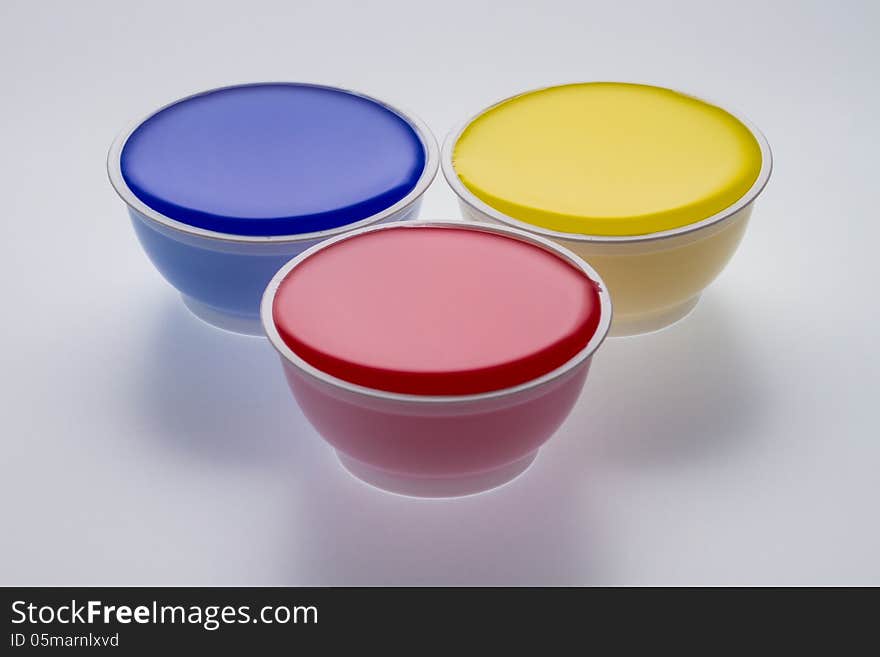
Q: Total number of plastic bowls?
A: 3